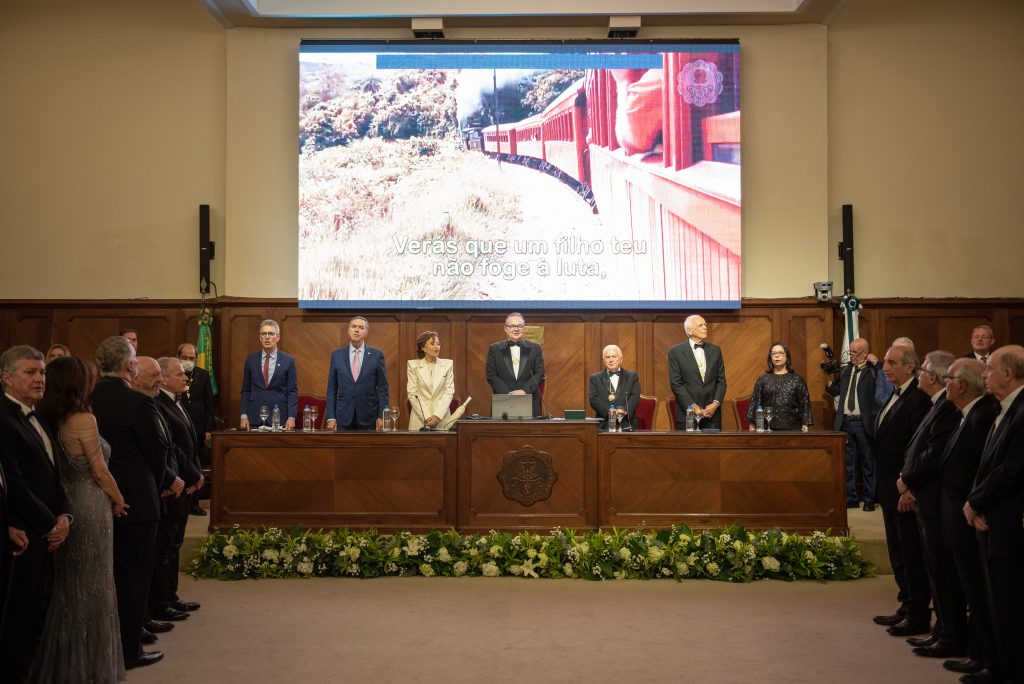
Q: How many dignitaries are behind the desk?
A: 7